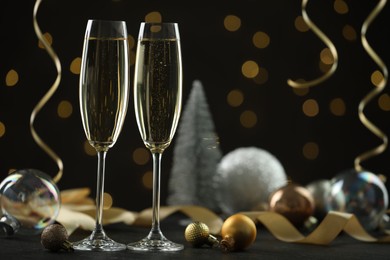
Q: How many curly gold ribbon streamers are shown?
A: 3